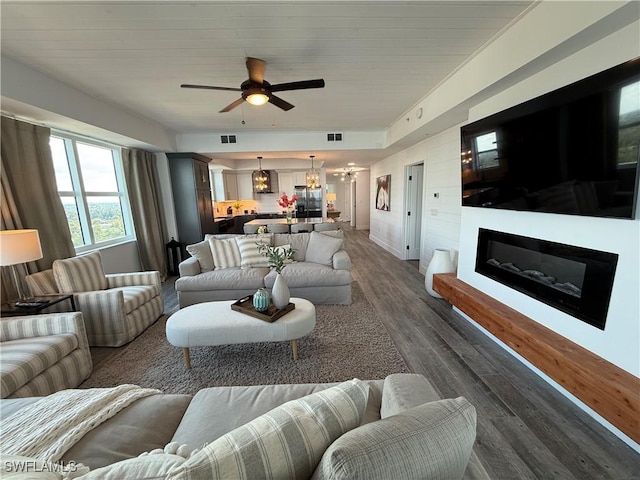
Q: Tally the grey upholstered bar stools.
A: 4